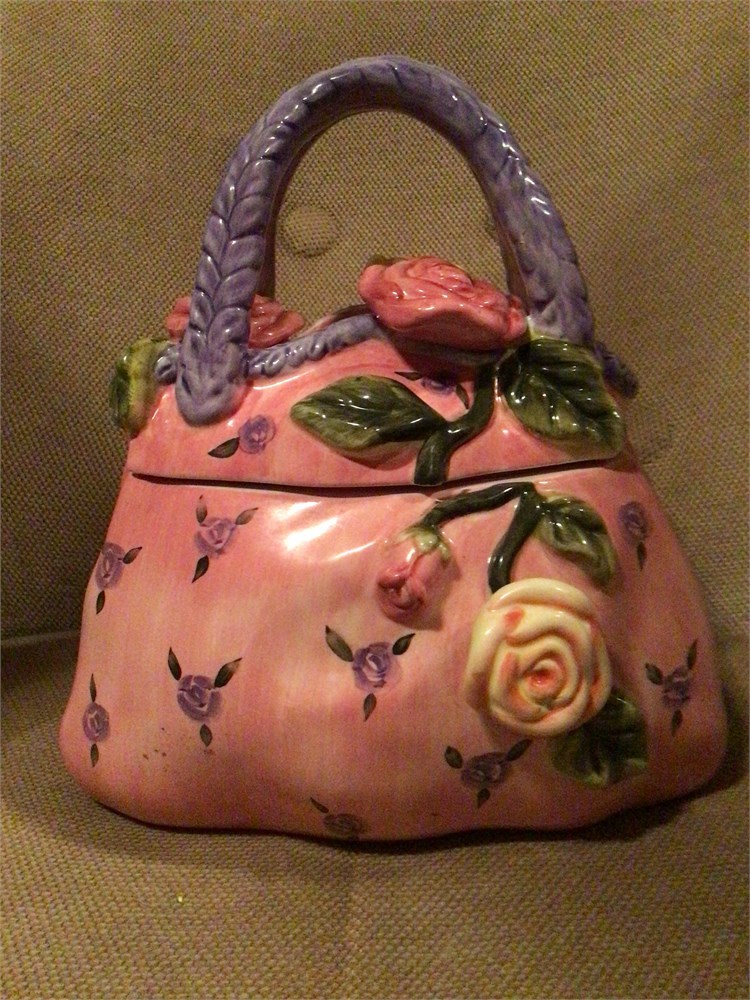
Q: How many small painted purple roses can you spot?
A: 11